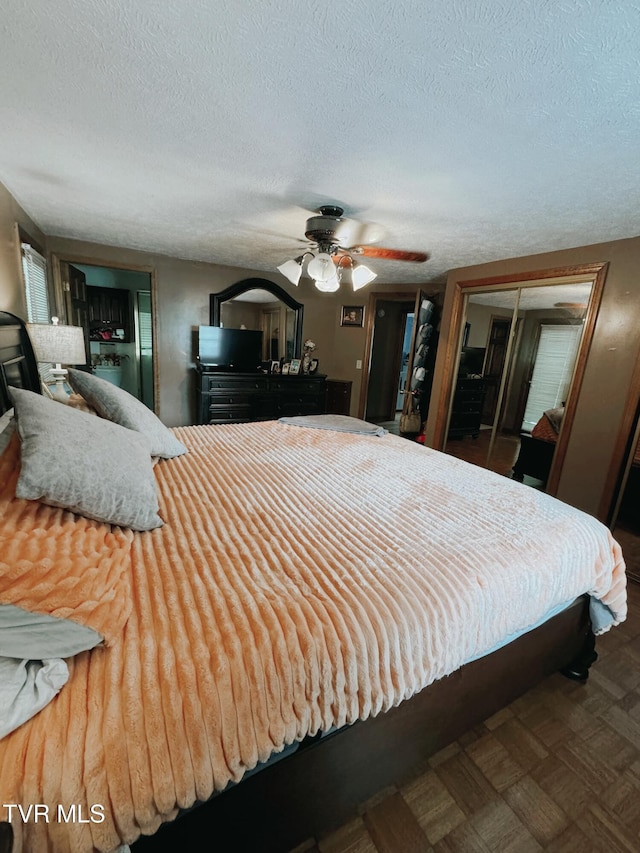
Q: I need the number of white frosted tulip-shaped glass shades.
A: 4